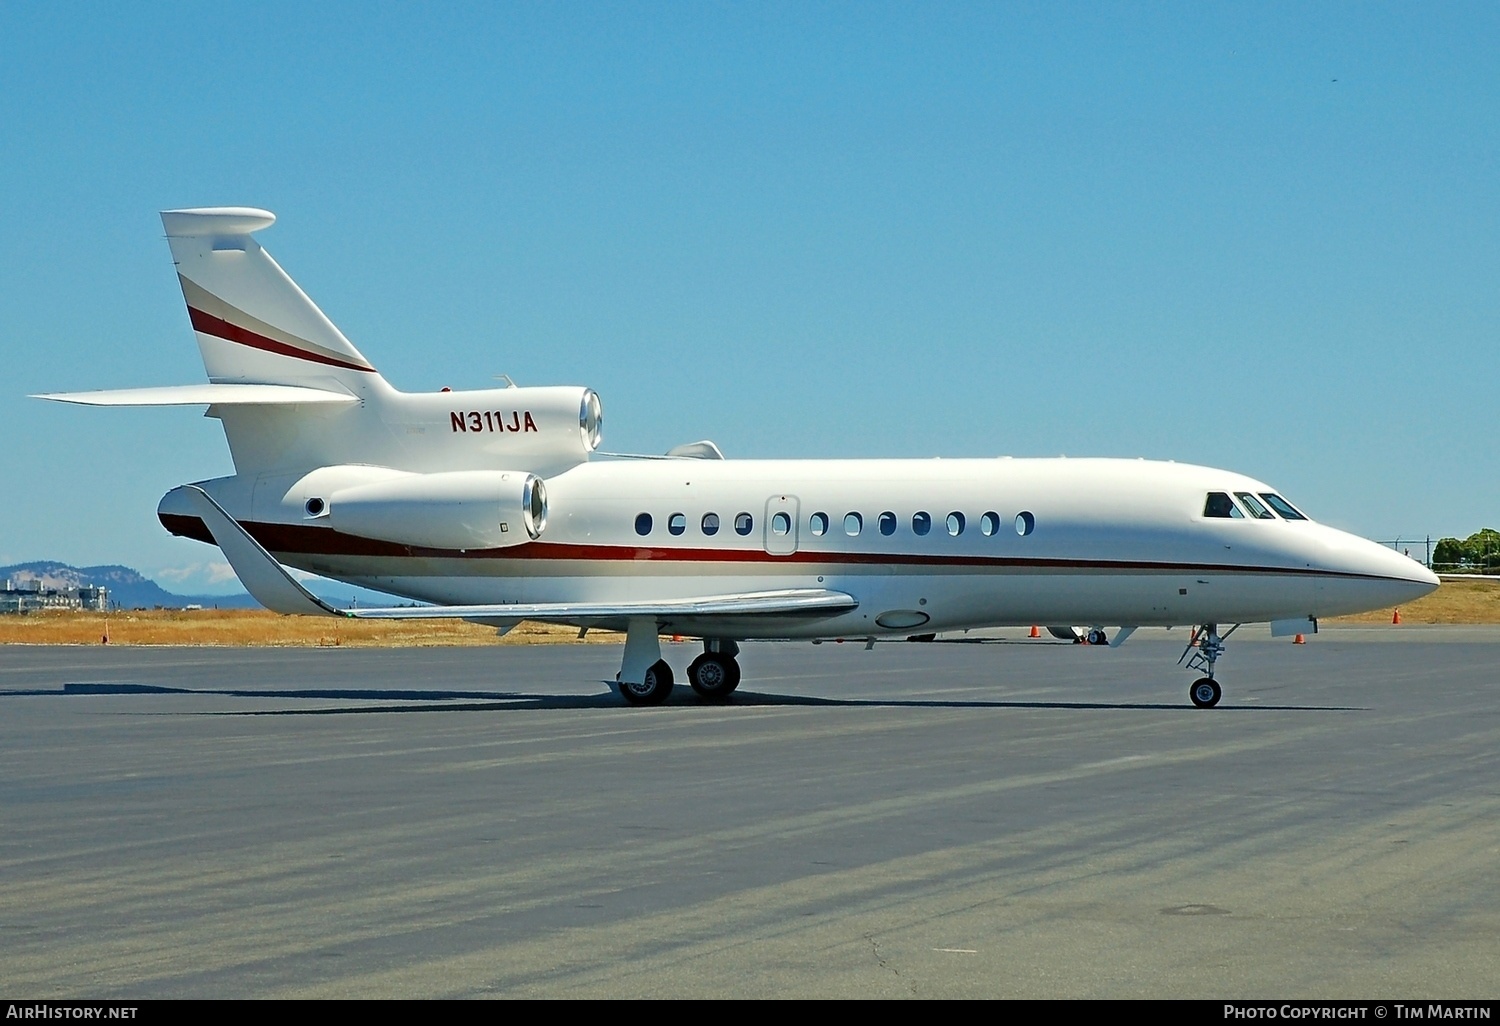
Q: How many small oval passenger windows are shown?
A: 12